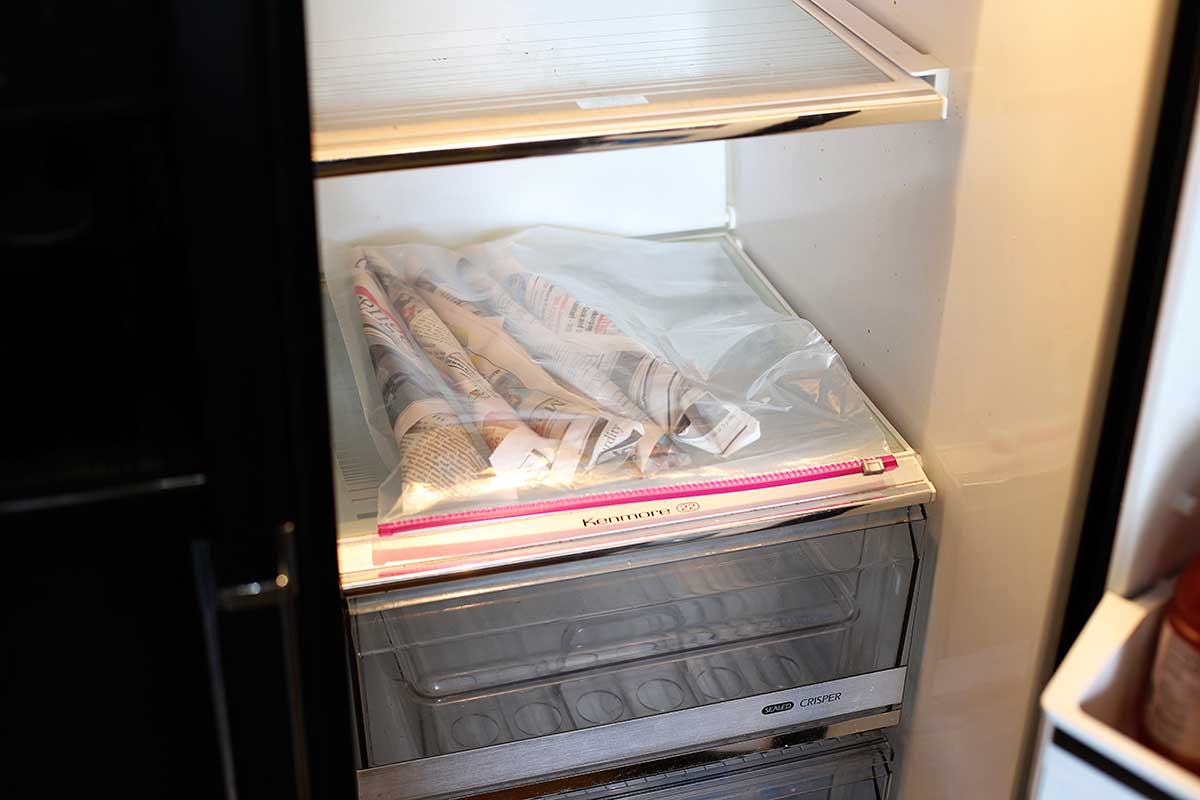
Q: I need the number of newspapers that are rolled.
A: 5